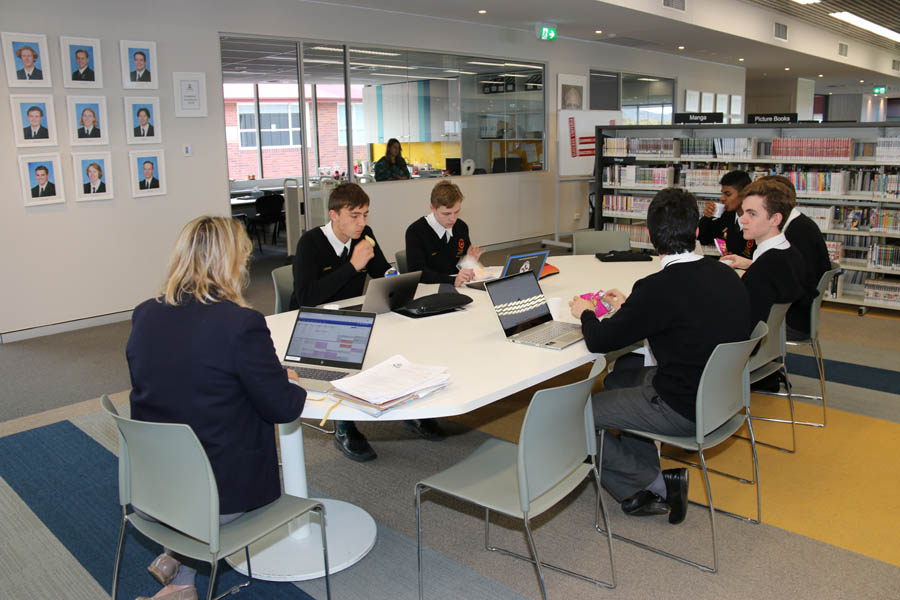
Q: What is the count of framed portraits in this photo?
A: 9